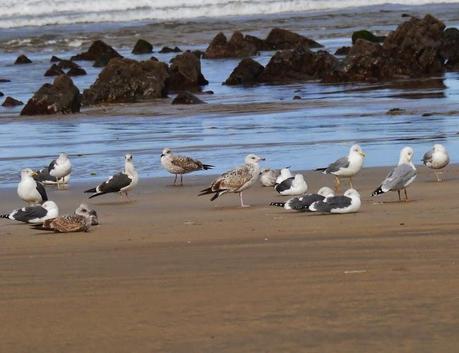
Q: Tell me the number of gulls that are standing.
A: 8